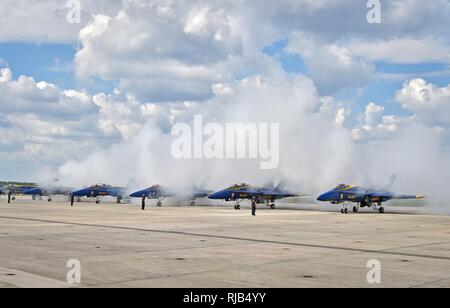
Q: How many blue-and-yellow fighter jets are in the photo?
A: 6